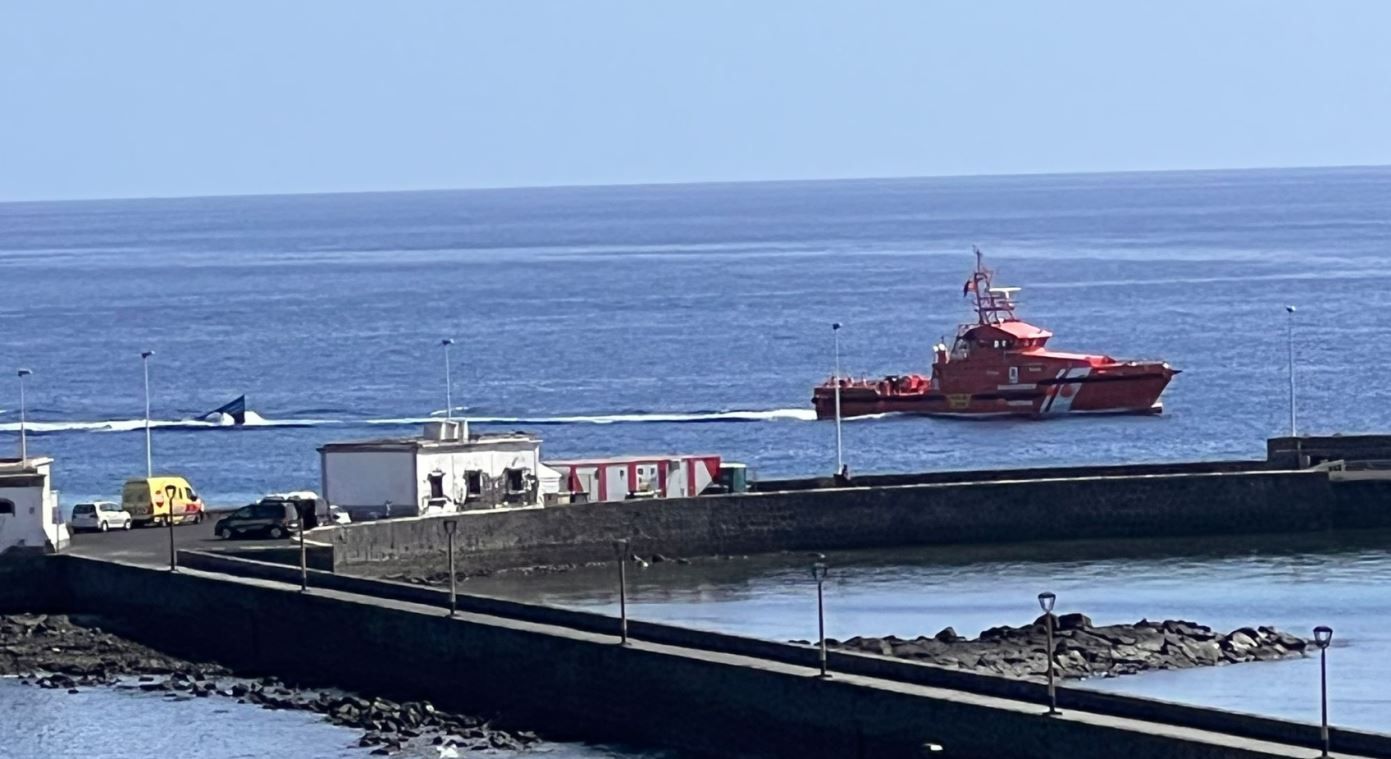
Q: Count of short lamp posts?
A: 7